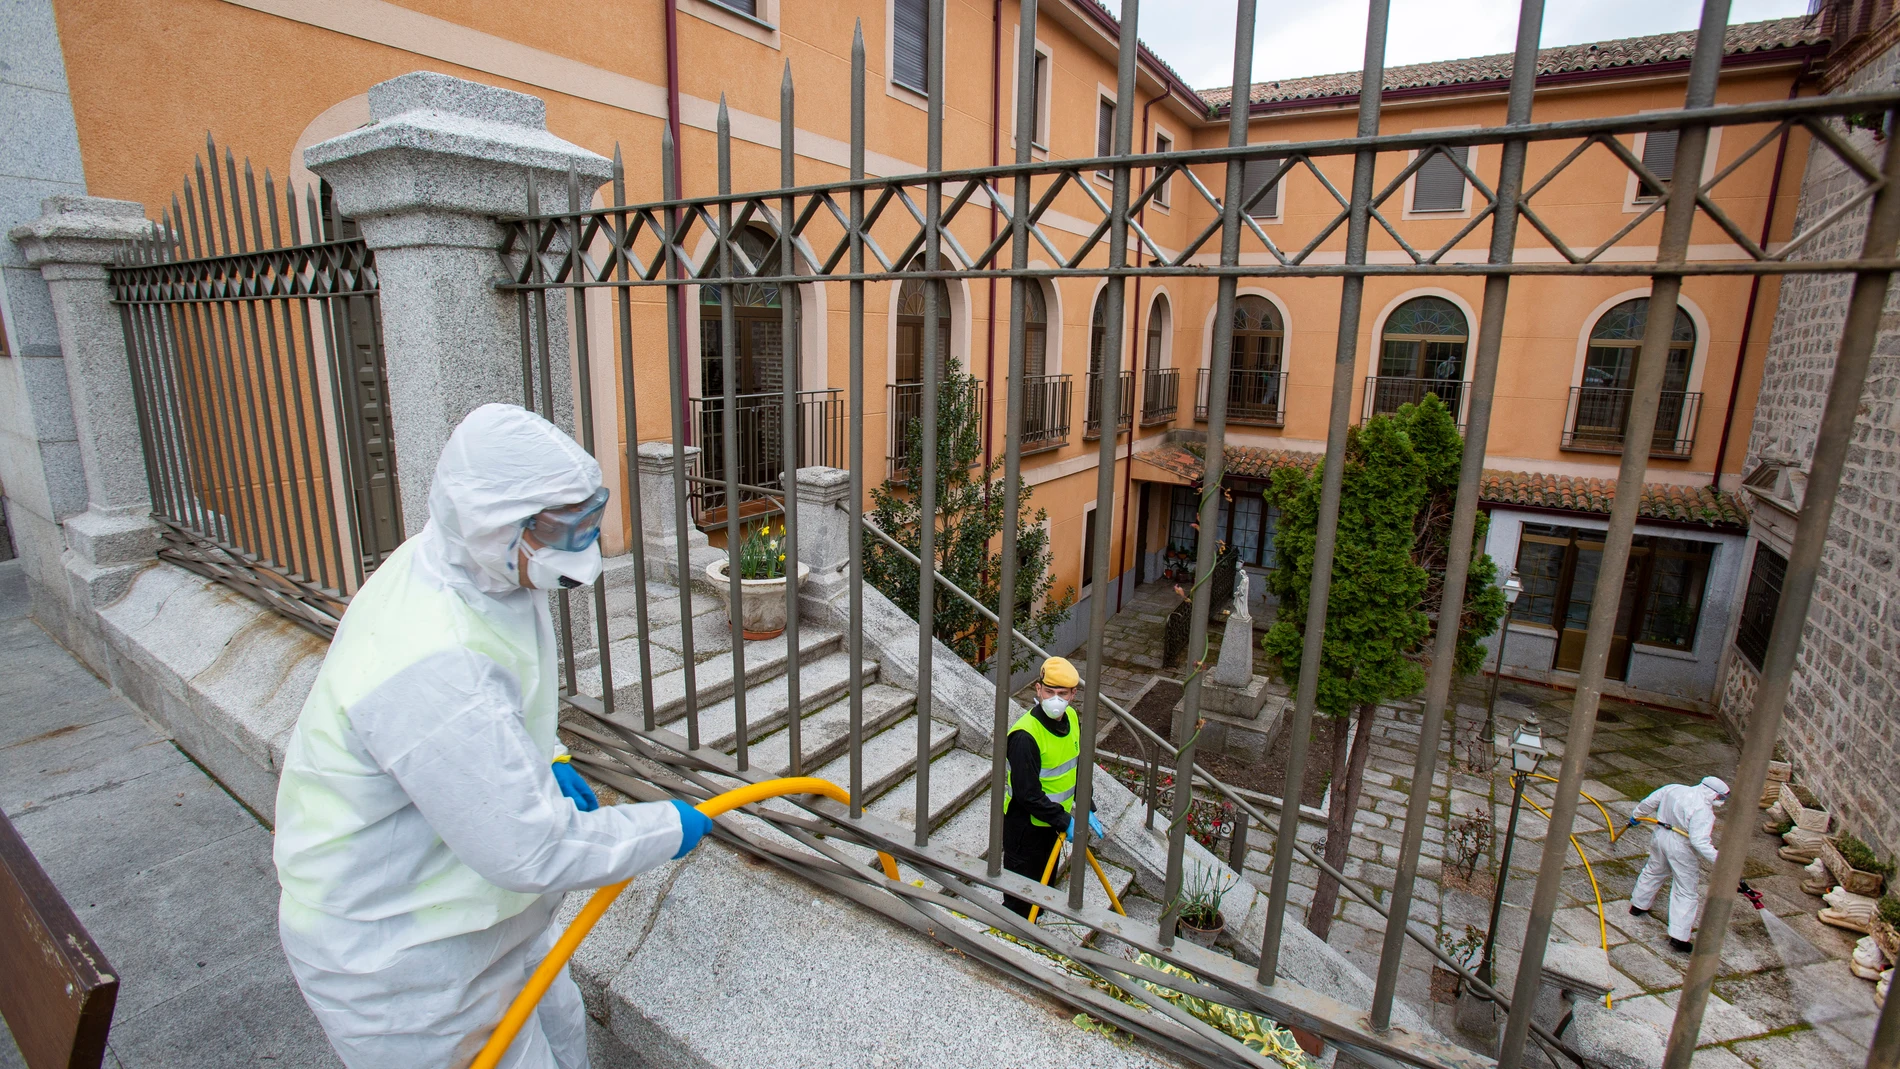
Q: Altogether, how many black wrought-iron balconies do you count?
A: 8